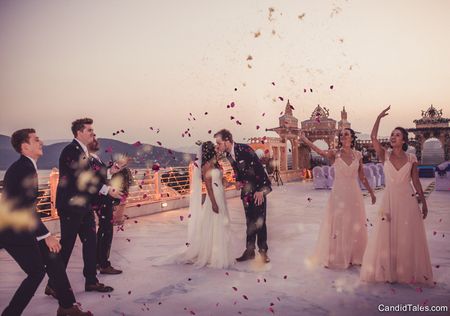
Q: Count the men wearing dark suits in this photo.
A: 4